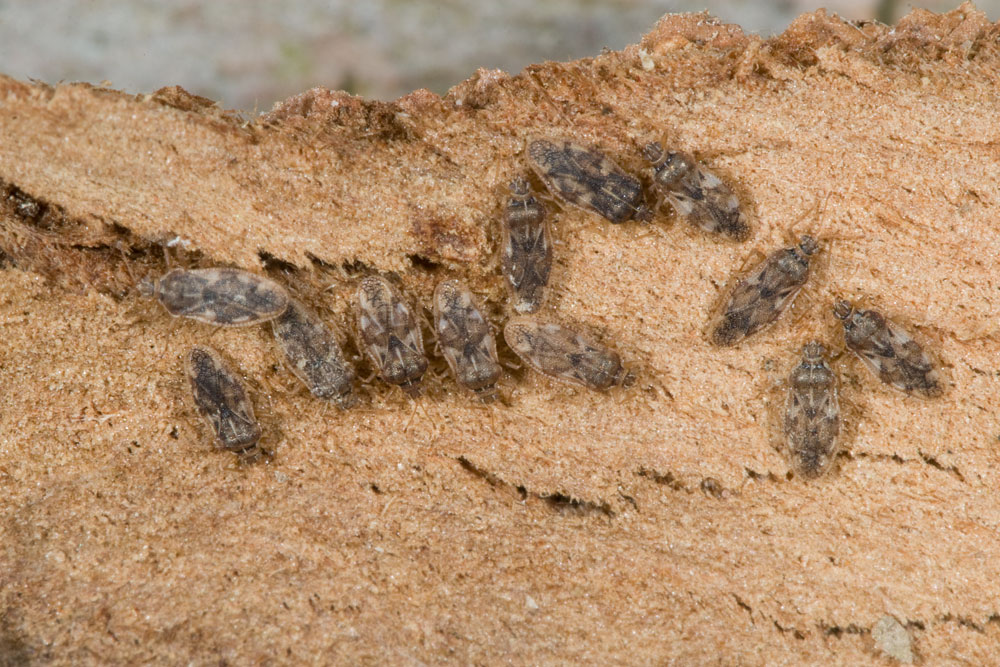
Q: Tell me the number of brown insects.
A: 12